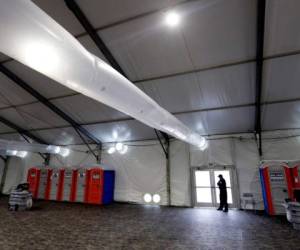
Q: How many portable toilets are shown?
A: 8